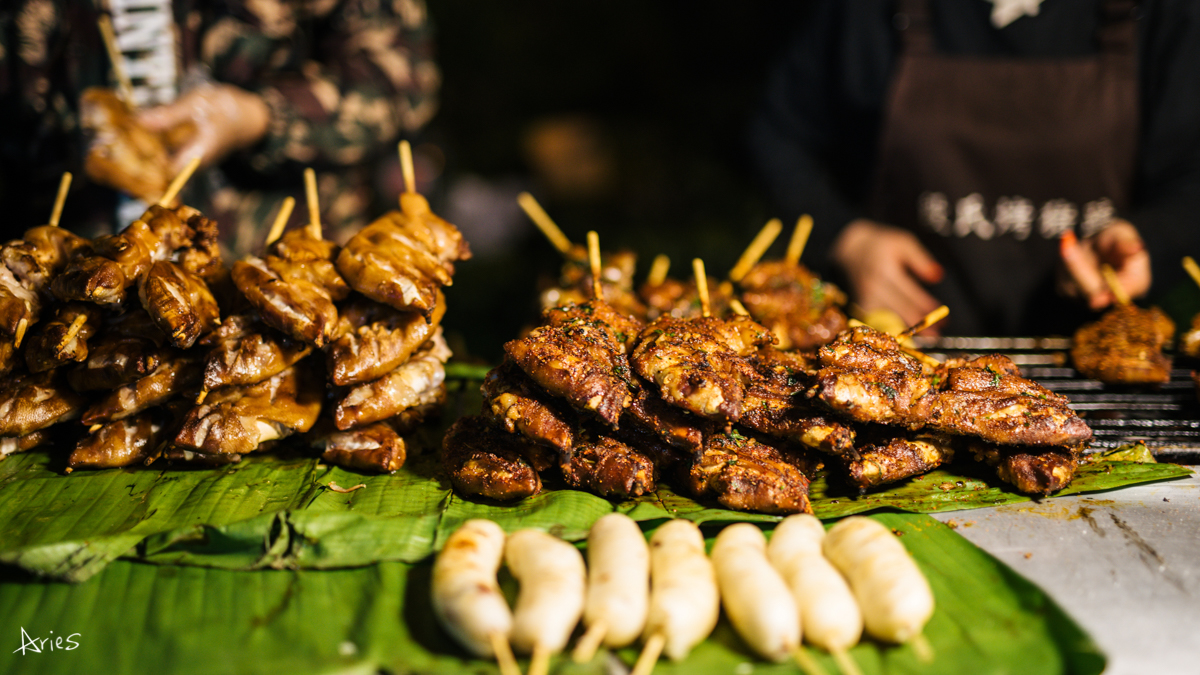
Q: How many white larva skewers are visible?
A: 7